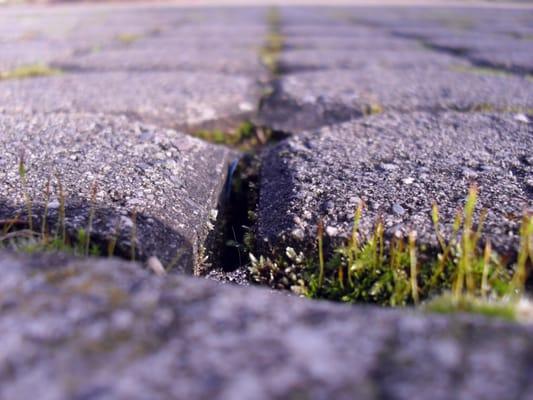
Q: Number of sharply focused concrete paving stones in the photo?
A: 2